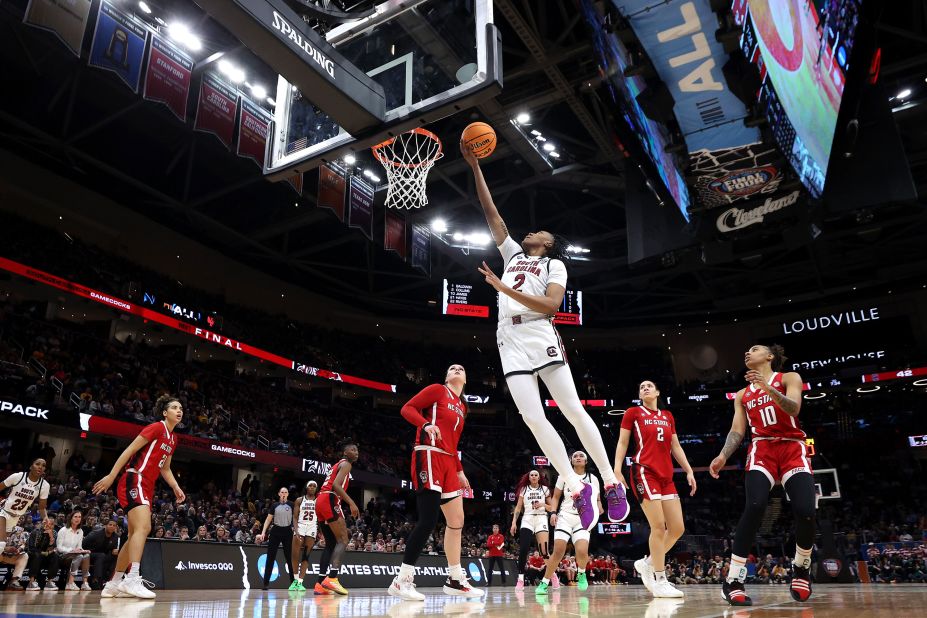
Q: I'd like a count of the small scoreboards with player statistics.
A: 1